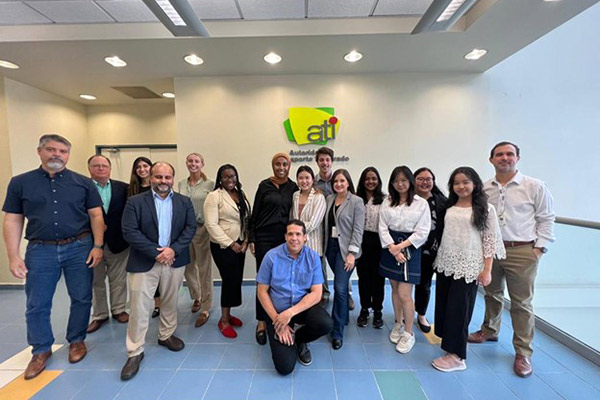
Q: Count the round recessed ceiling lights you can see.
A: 8